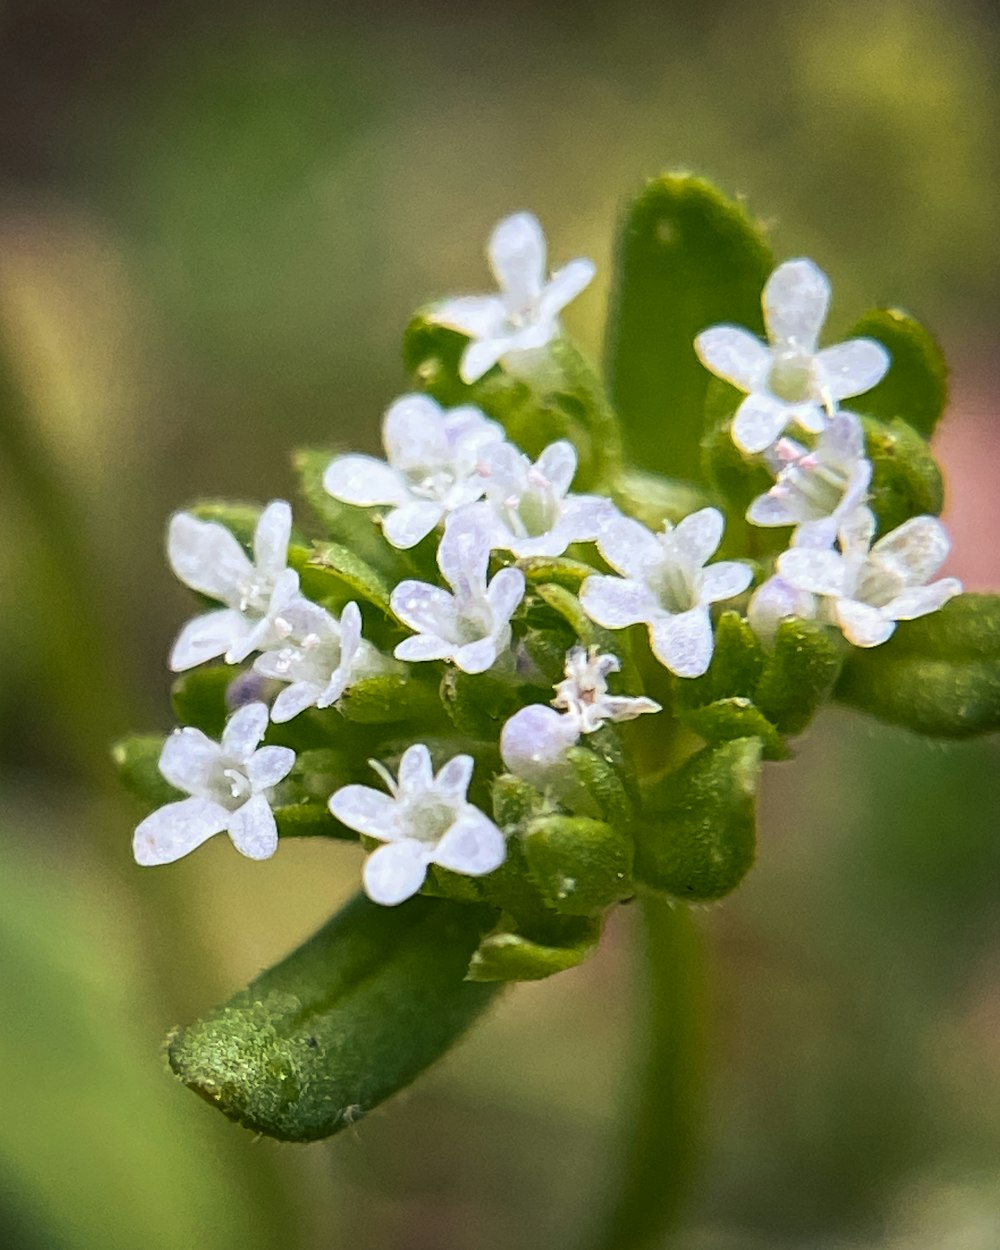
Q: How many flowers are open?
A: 12